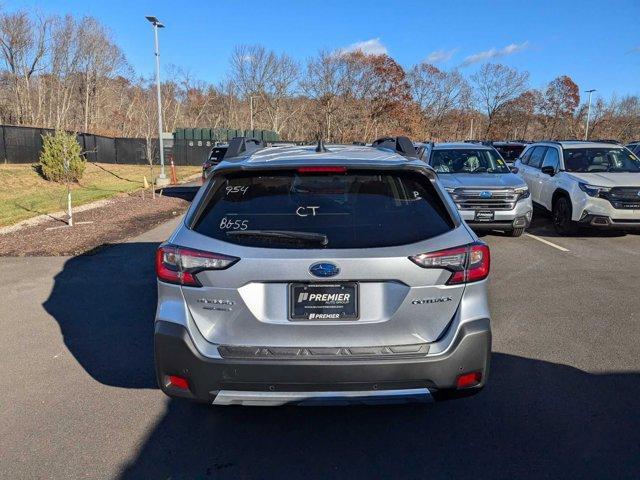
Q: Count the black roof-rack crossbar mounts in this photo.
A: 2